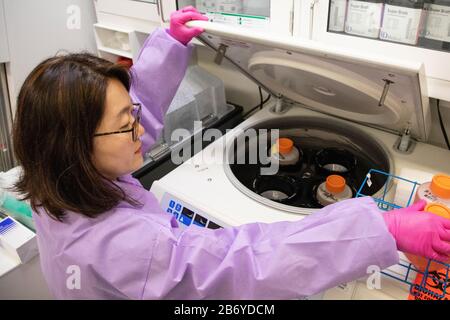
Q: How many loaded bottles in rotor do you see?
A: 2